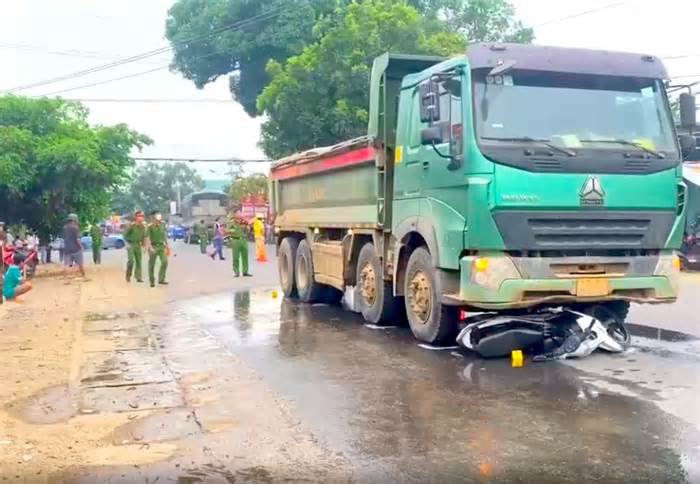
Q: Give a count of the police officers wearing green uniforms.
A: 5